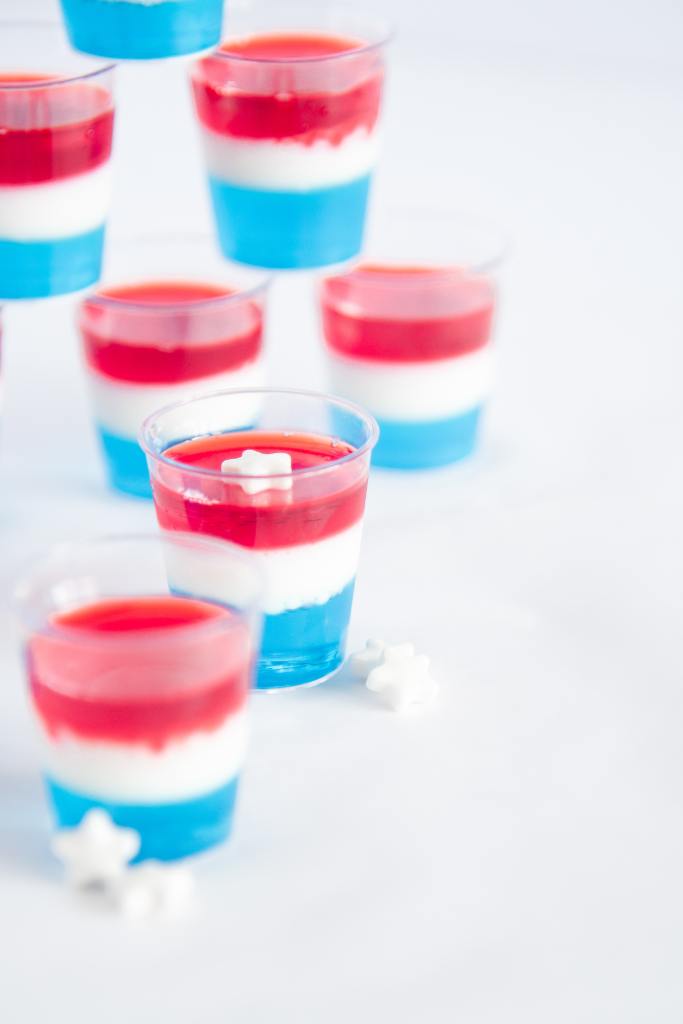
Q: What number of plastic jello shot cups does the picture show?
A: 7